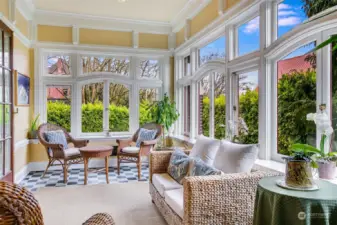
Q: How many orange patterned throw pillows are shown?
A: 0